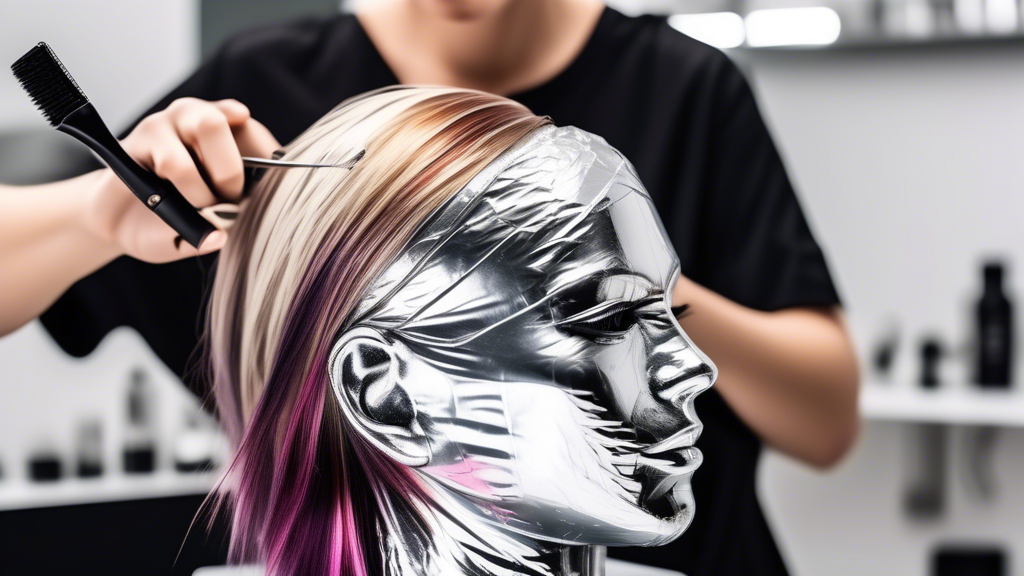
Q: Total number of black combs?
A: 1